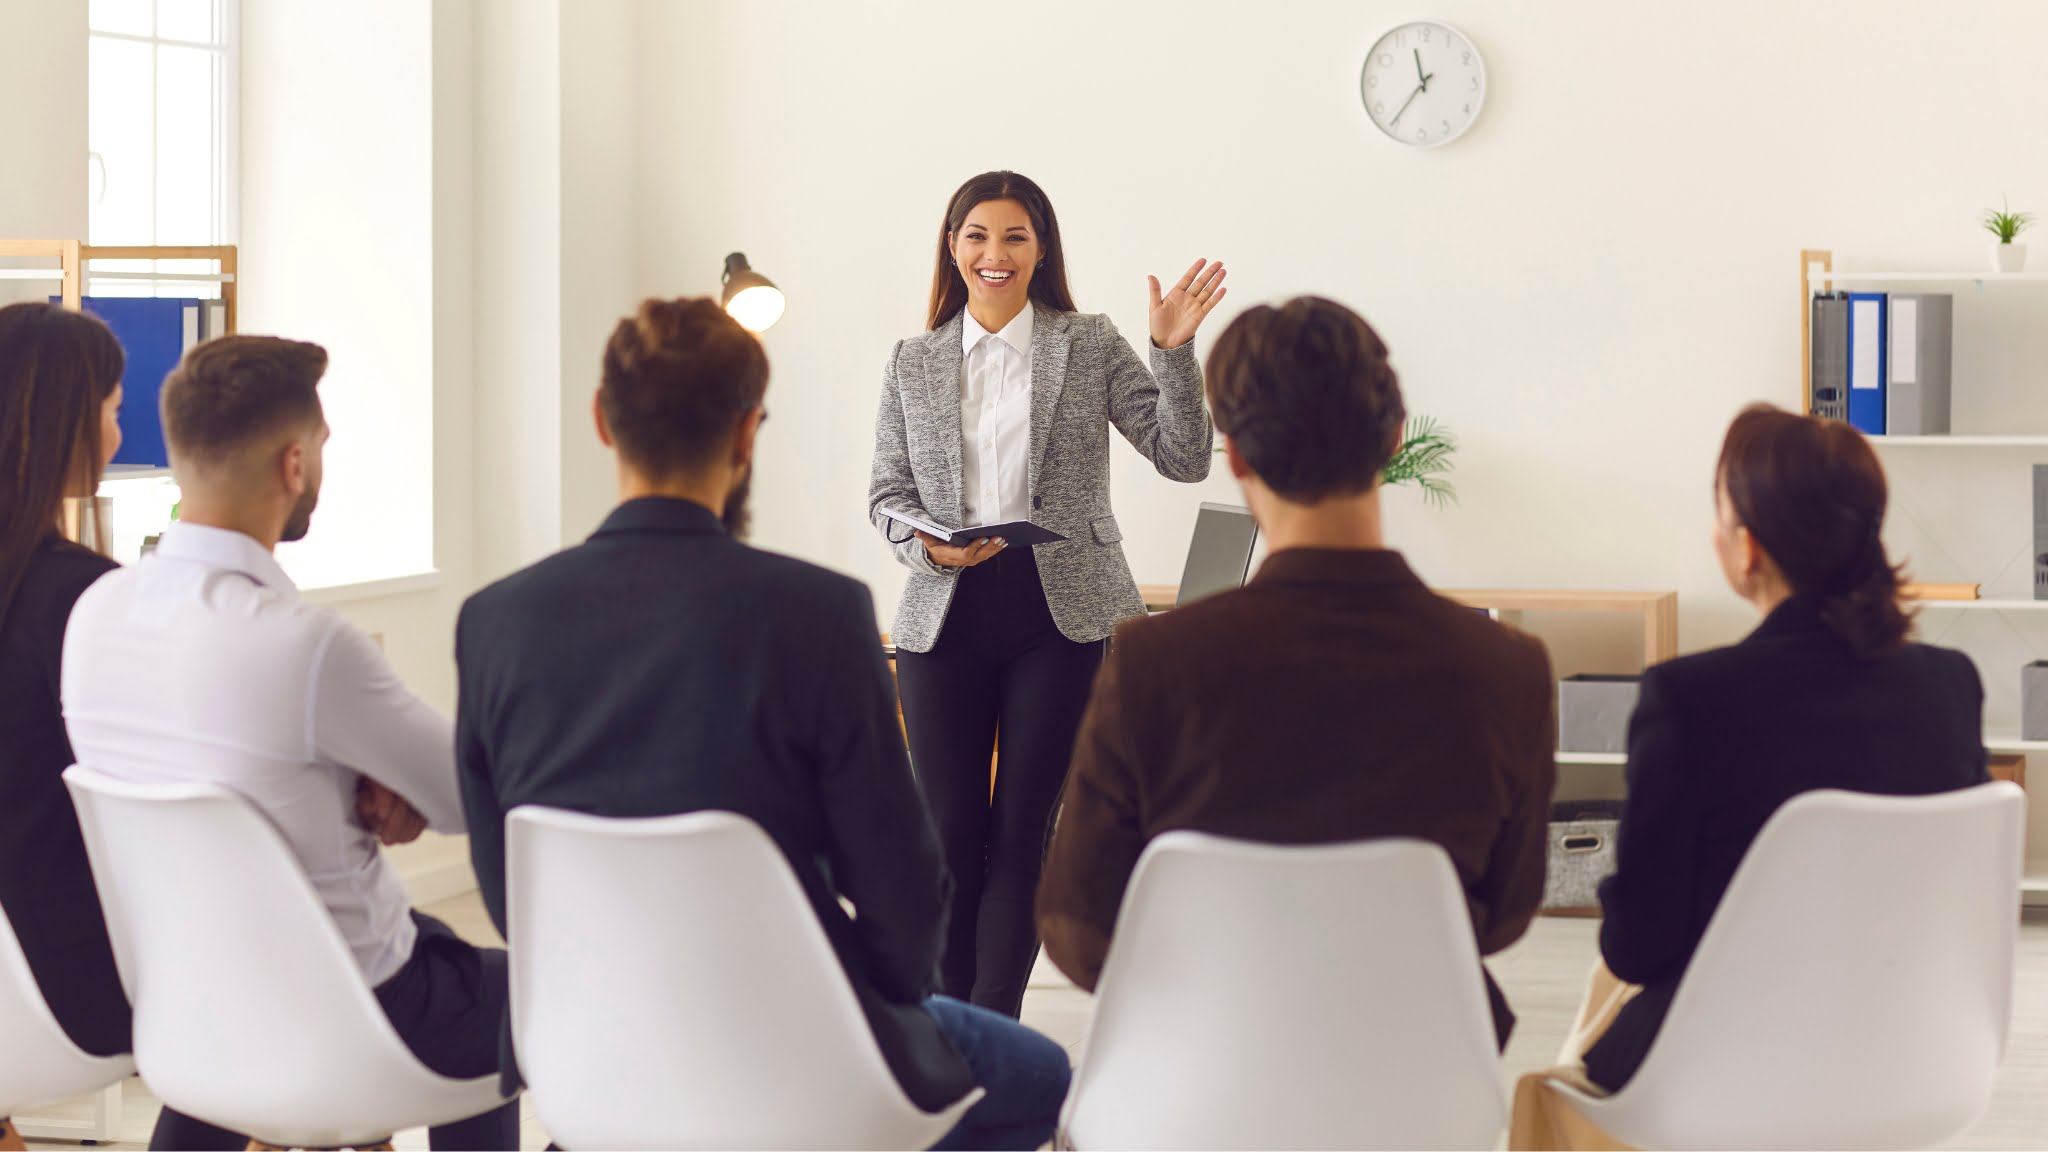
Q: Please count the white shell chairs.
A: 5